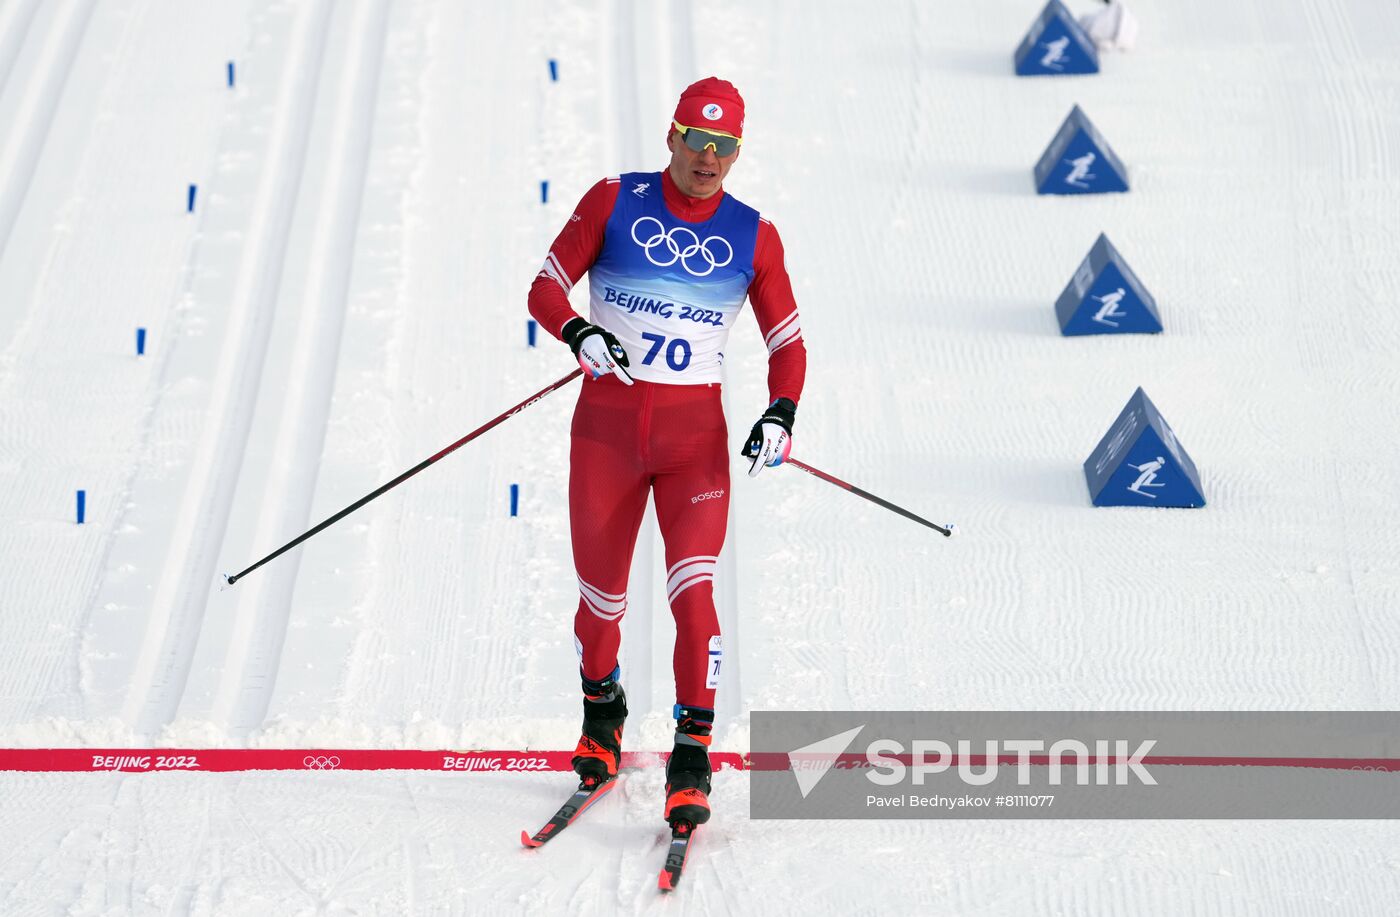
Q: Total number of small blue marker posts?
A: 8